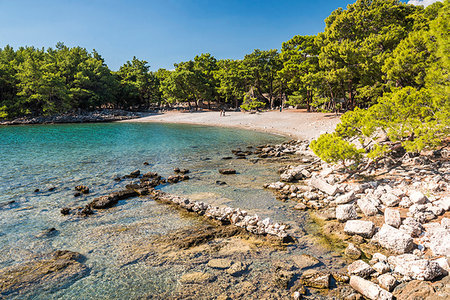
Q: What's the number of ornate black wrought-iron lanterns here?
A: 0